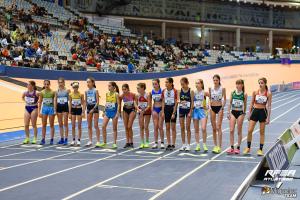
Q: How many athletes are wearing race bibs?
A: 15